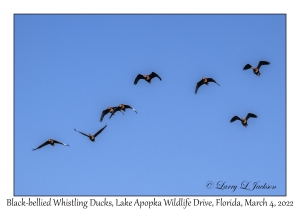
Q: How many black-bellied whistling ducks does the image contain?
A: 8